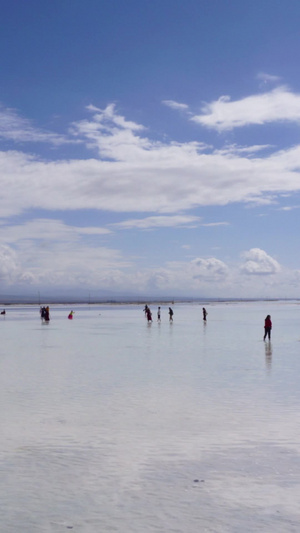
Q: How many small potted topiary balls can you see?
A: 0